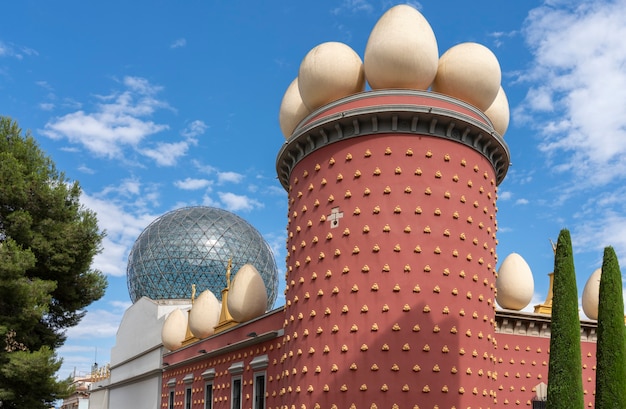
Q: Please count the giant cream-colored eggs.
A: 10